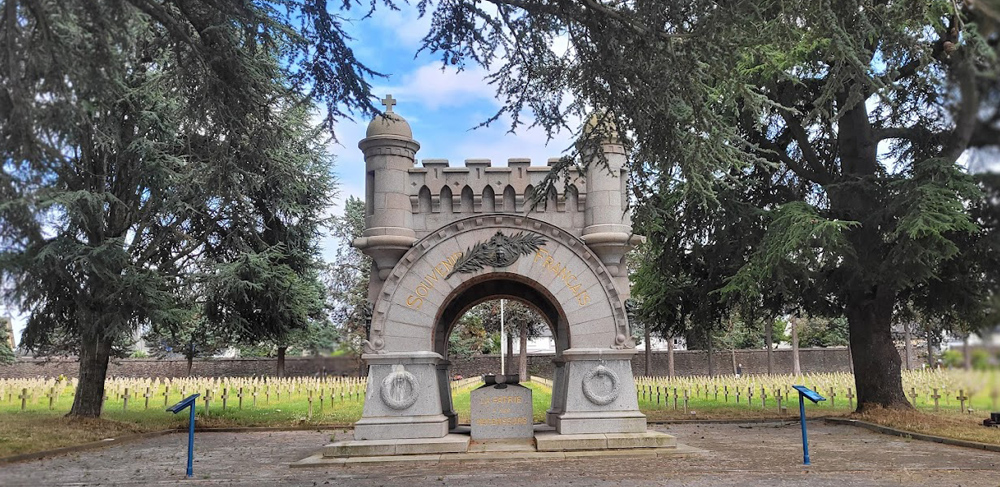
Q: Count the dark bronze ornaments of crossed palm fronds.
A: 1